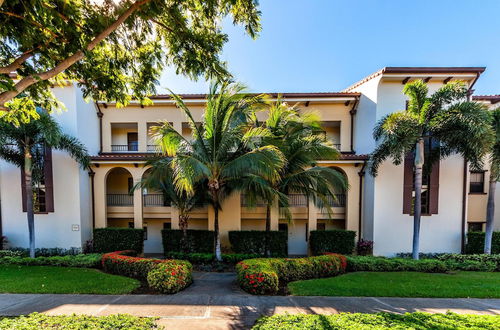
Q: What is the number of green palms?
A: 6